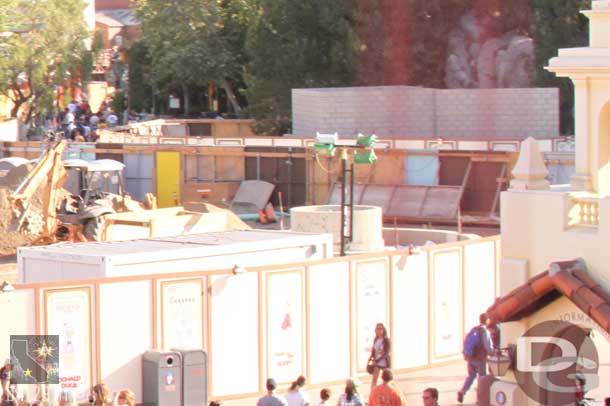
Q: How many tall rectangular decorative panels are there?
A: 5